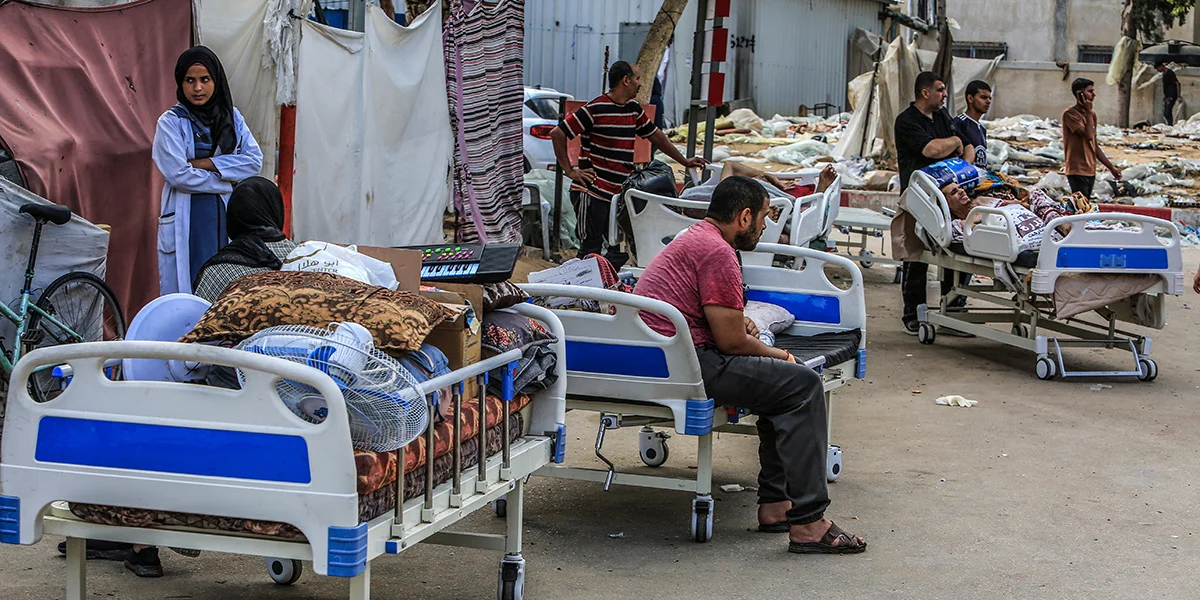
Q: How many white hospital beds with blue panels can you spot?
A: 3